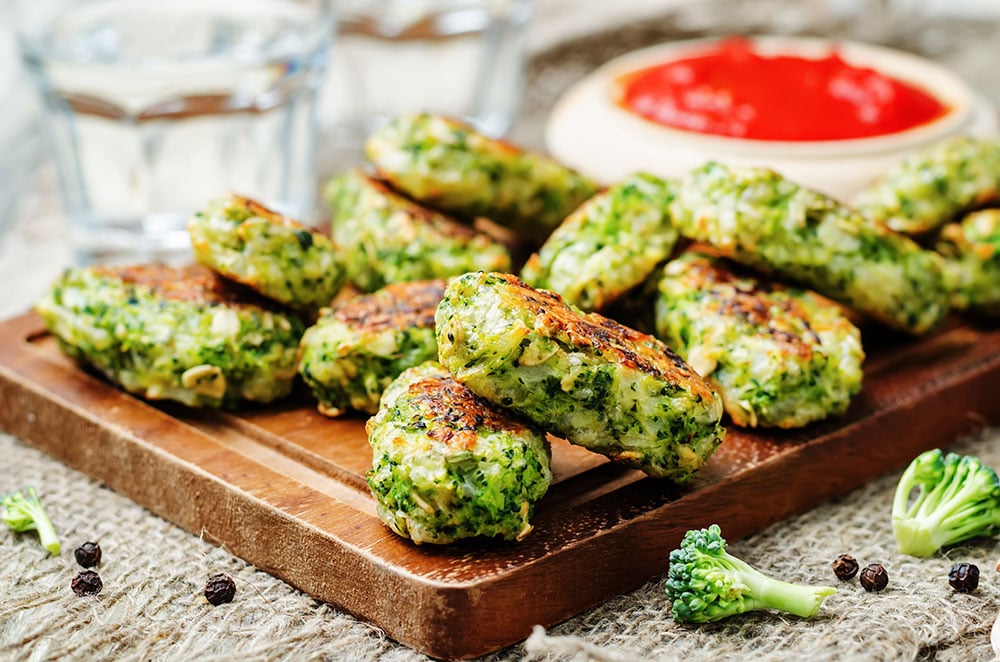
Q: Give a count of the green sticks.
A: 12